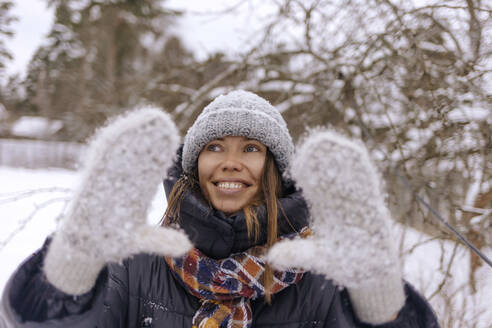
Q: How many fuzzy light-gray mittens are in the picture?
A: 2